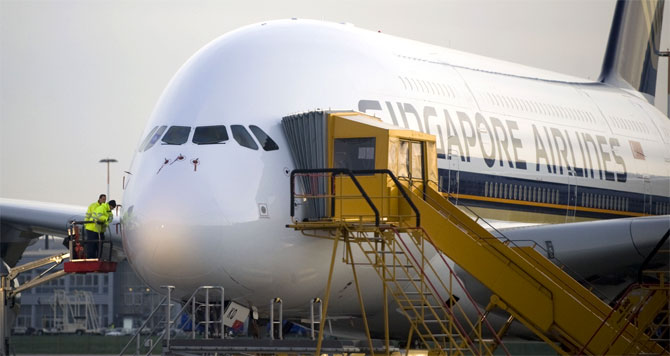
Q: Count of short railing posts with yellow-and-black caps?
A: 2